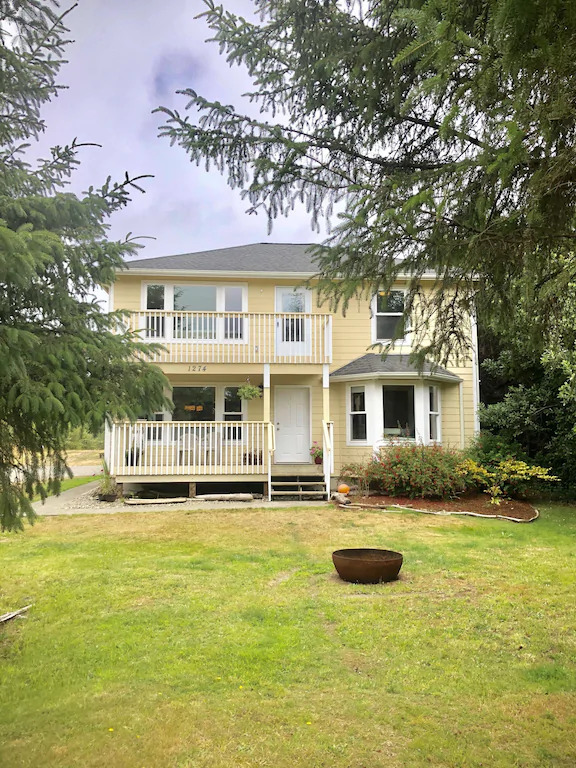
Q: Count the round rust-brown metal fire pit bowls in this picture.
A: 1